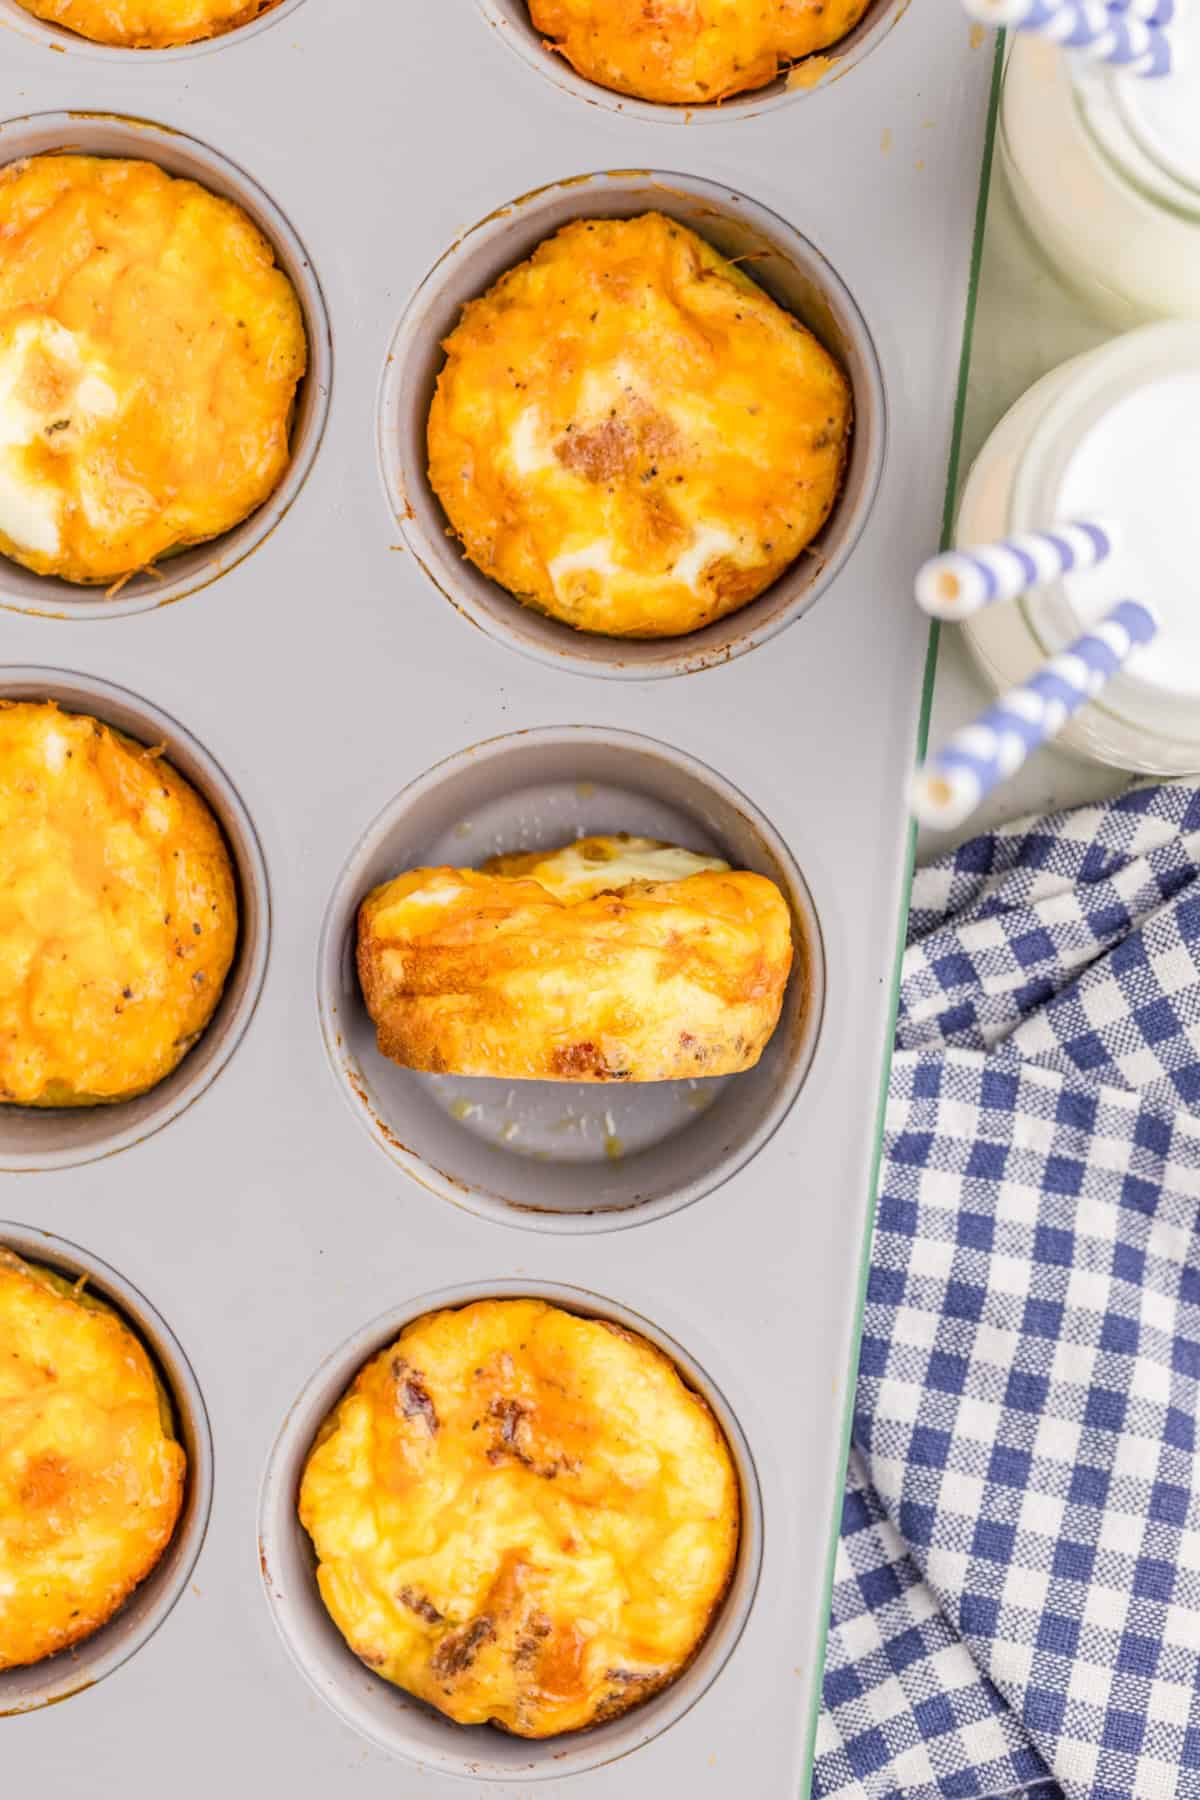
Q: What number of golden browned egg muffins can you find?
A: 8